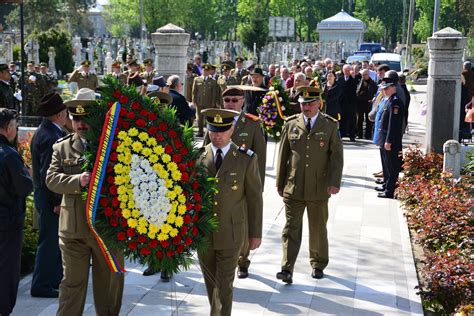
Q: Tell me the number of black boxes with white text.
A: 0